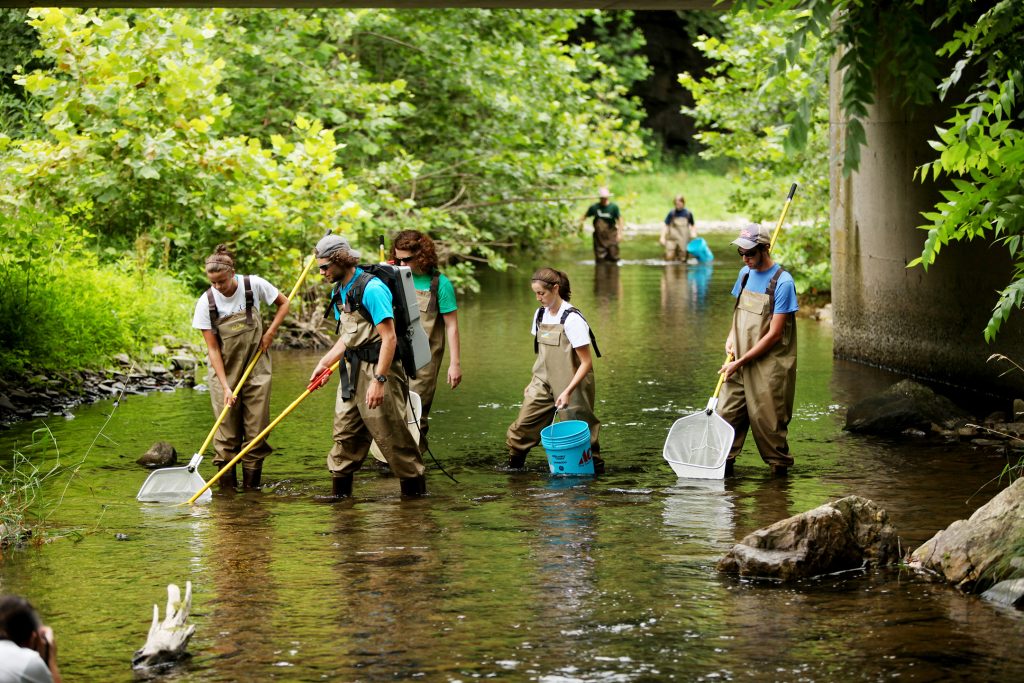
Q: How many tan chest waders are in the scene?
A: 7